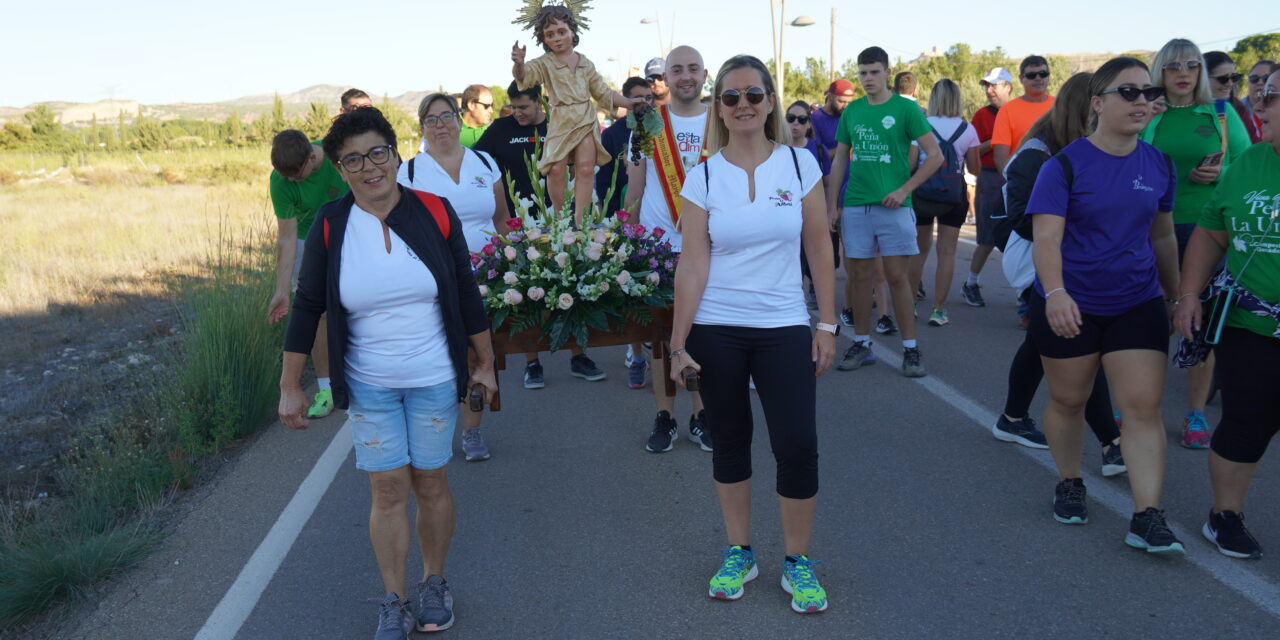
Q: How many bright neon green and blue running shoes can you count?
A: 2